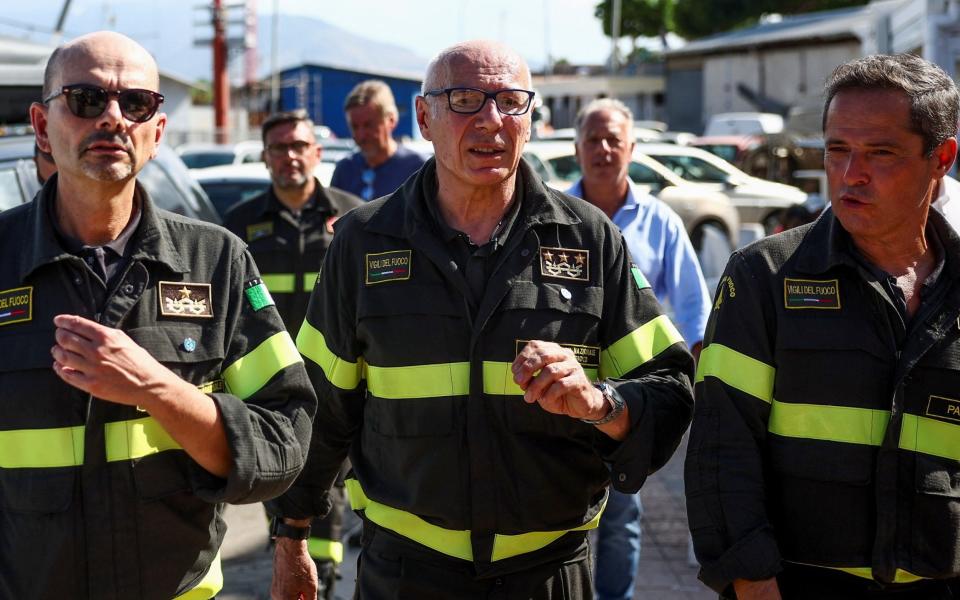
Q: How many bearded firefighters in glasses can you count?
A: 2